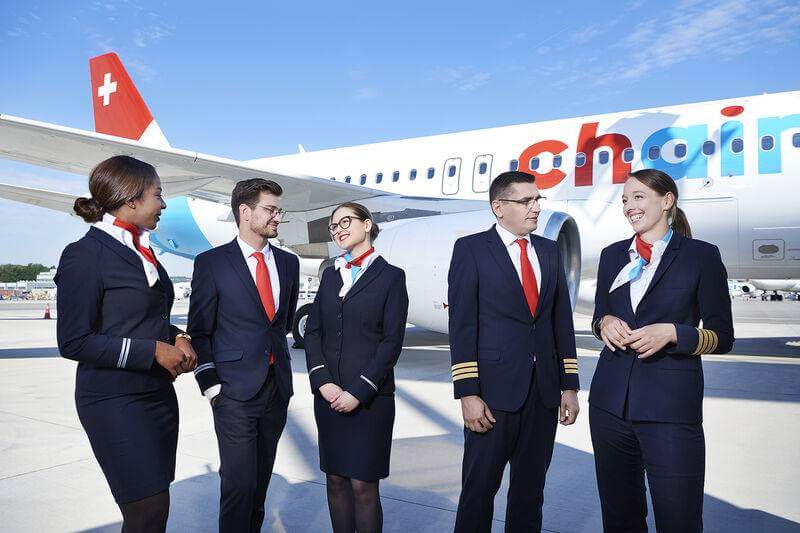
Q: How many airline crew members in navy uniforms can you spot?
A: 5